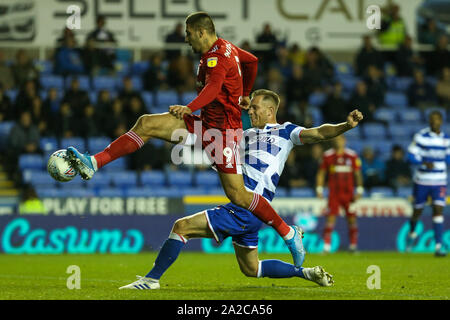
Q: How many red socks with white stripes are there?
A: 2